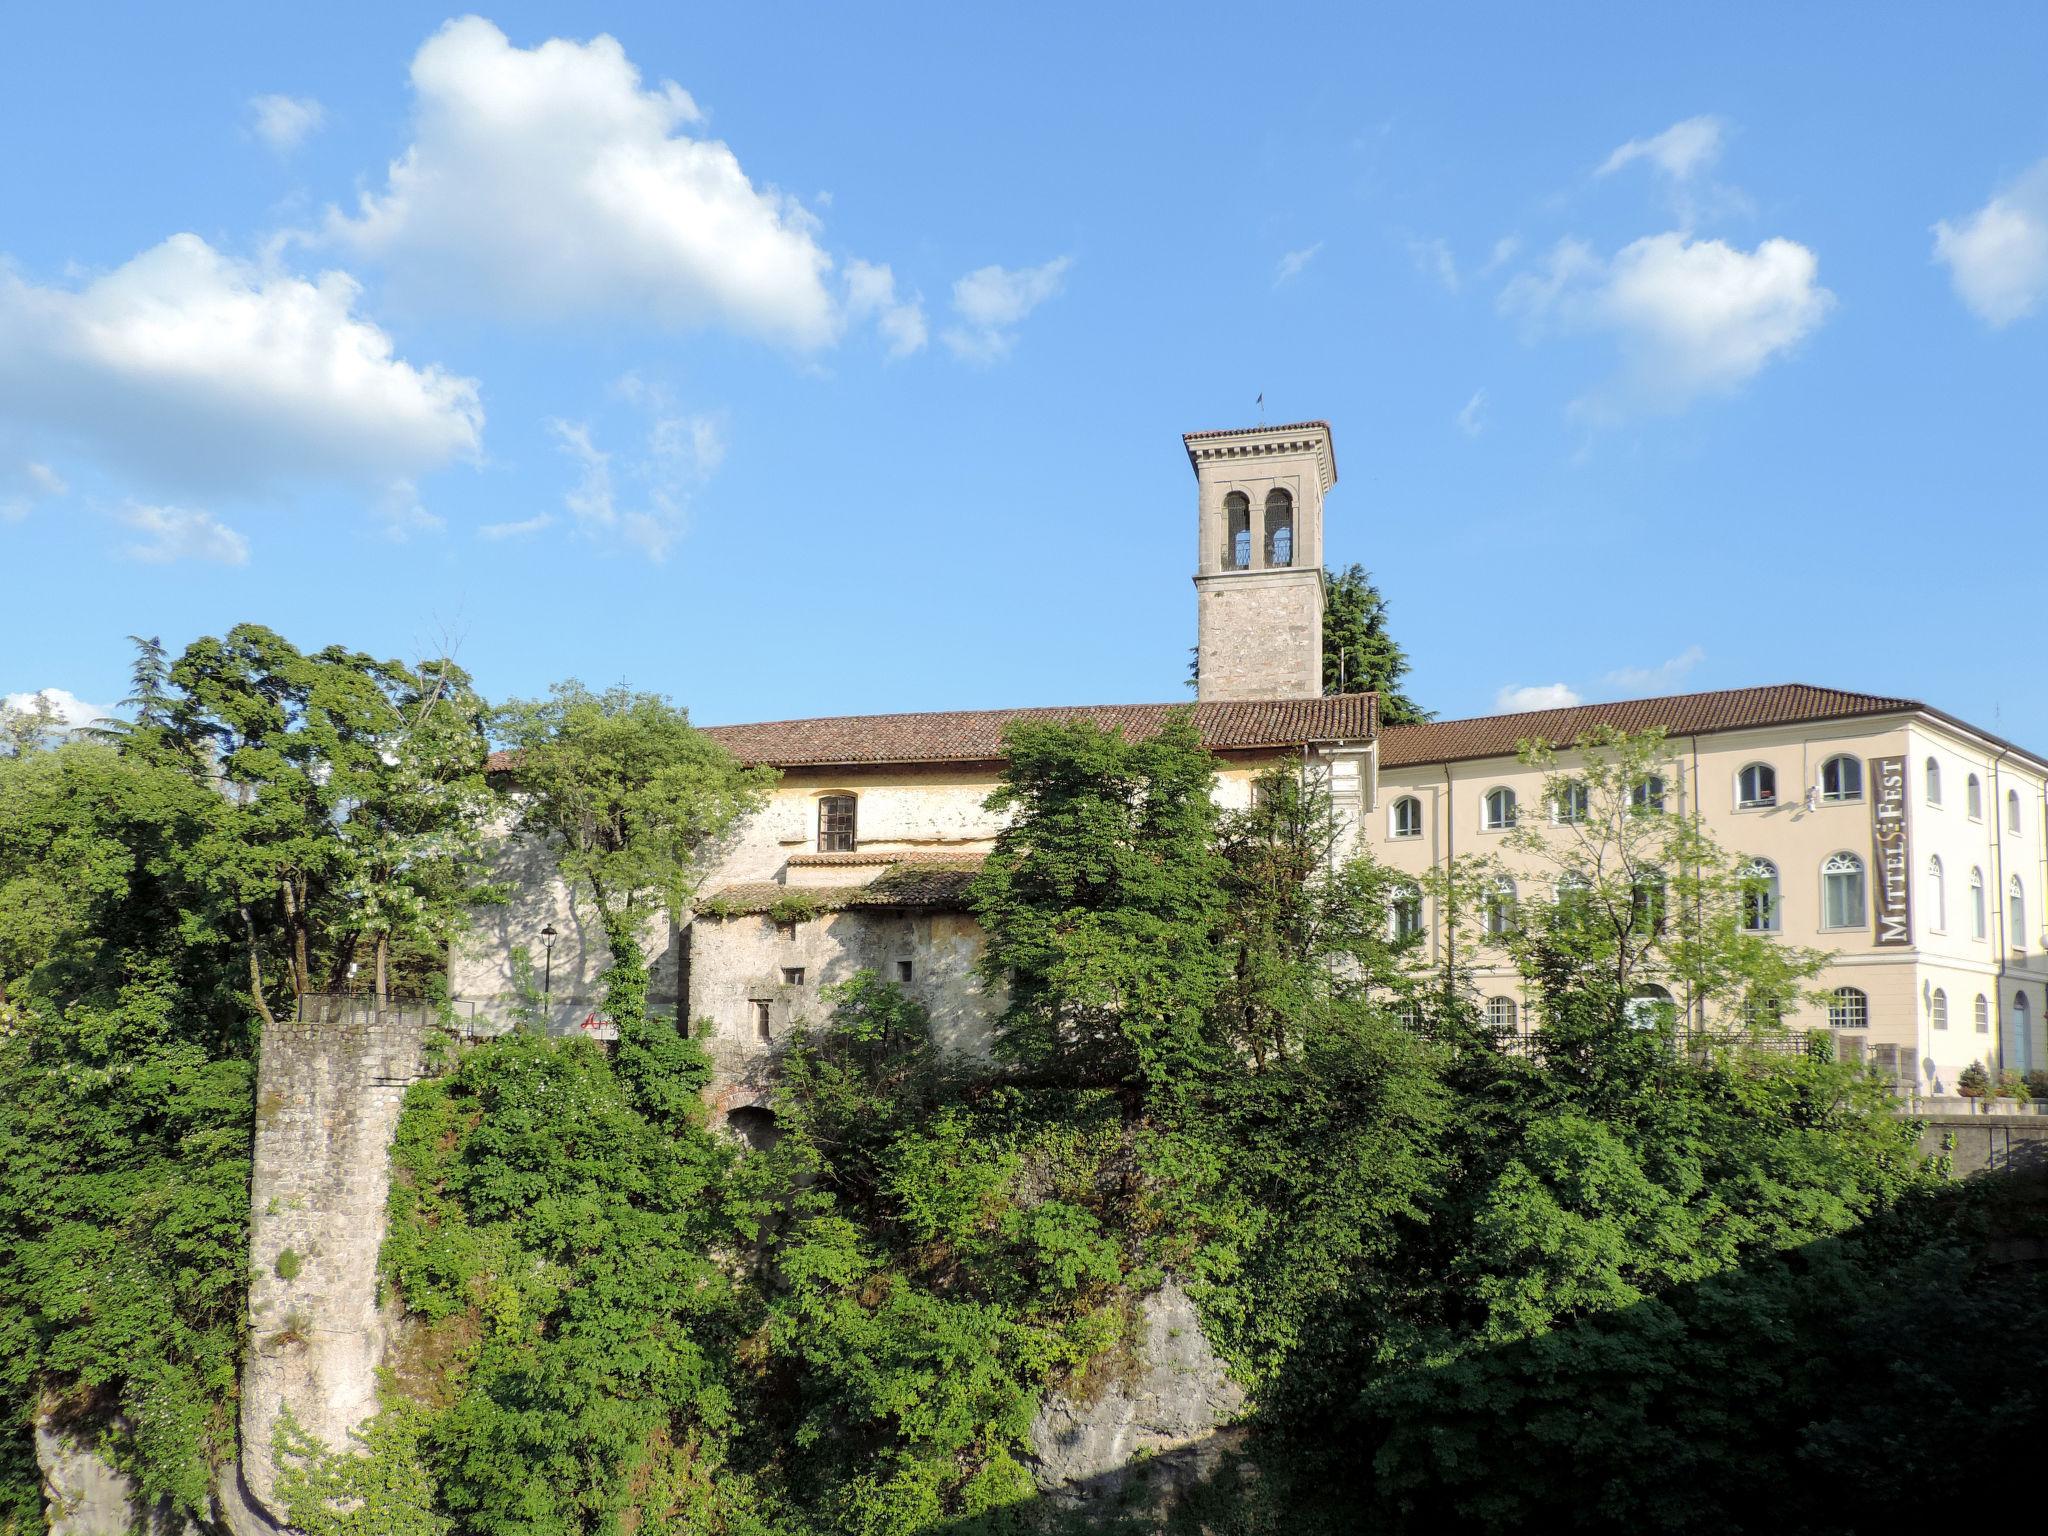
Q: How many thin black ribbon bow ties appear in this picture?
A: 0